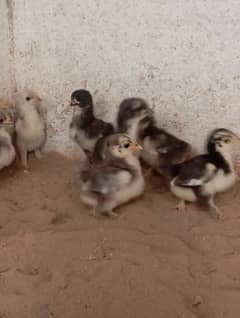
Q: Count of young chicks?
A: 6